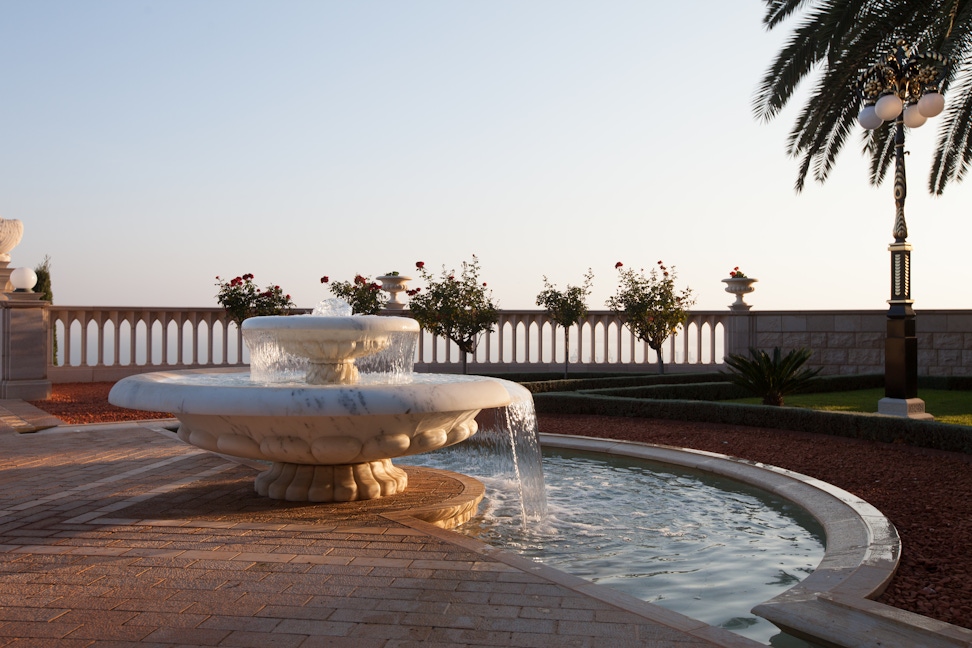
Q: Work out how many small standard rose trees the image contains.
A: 5